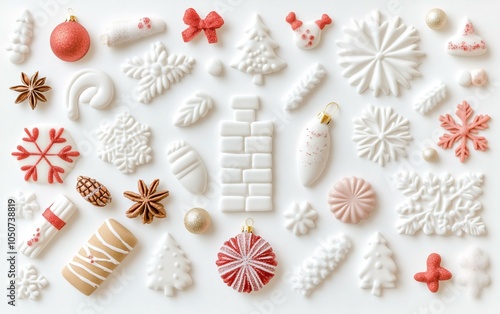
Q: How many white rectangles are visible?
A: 14